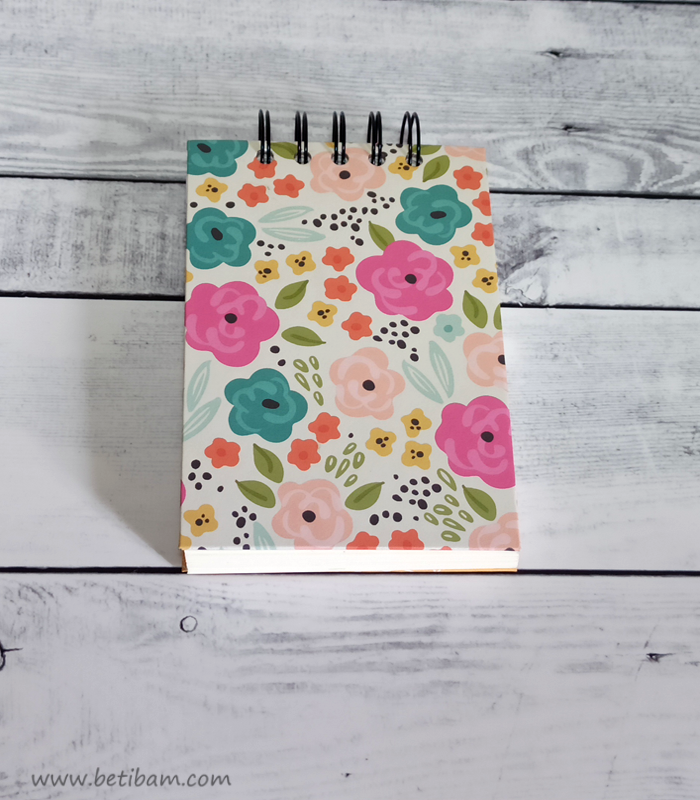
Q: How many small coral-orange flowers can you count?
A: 14